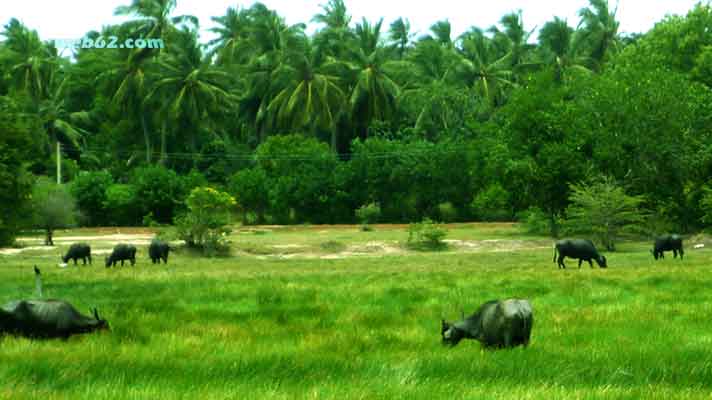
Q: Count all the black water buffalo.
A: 7